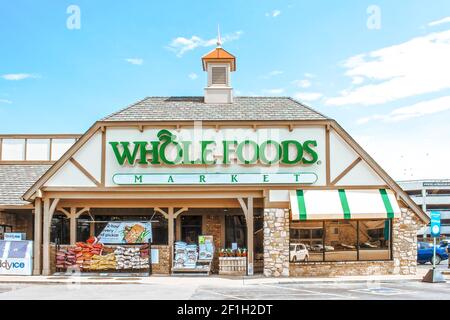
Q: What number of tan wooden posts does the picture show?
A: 5